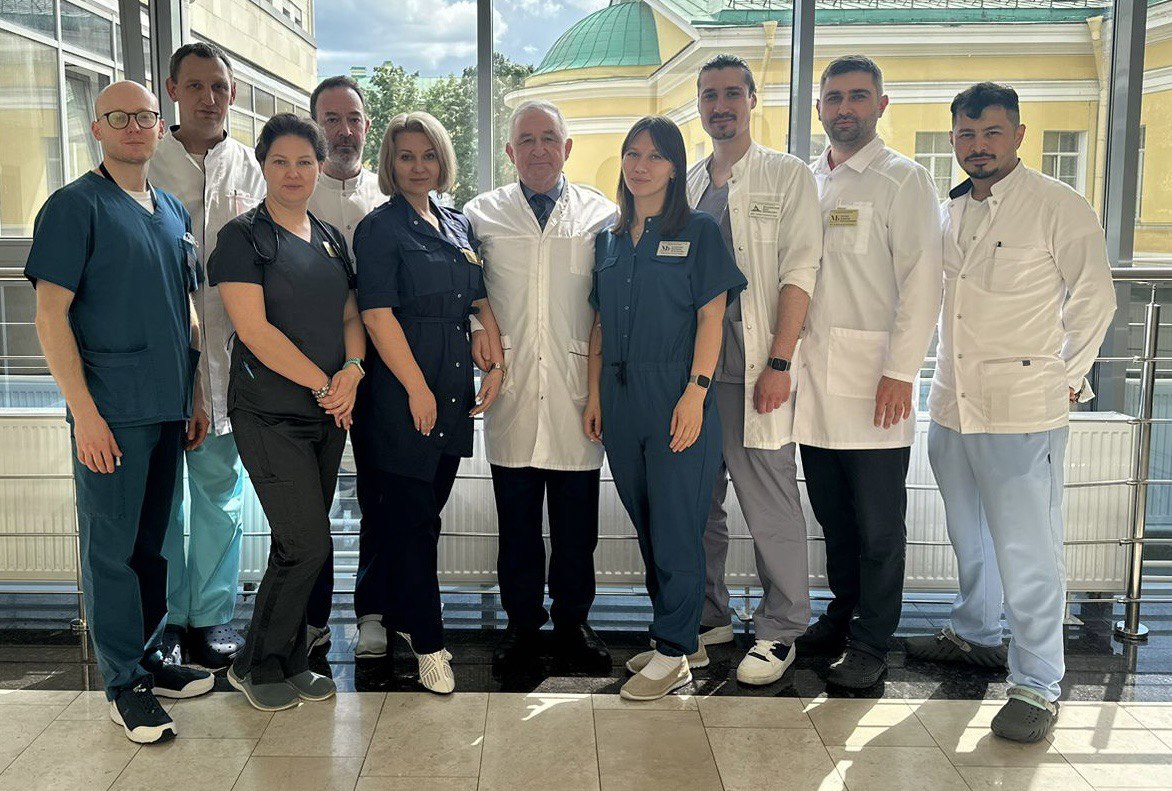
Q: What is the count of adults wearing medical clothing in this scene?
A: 10